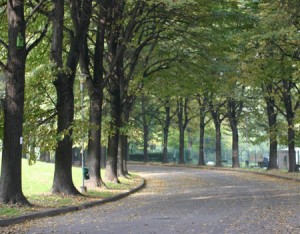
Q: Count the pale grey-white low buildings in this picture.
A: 1